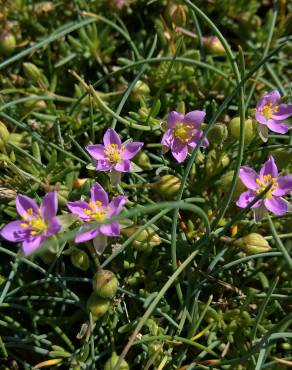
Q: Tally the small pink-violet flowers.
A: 6